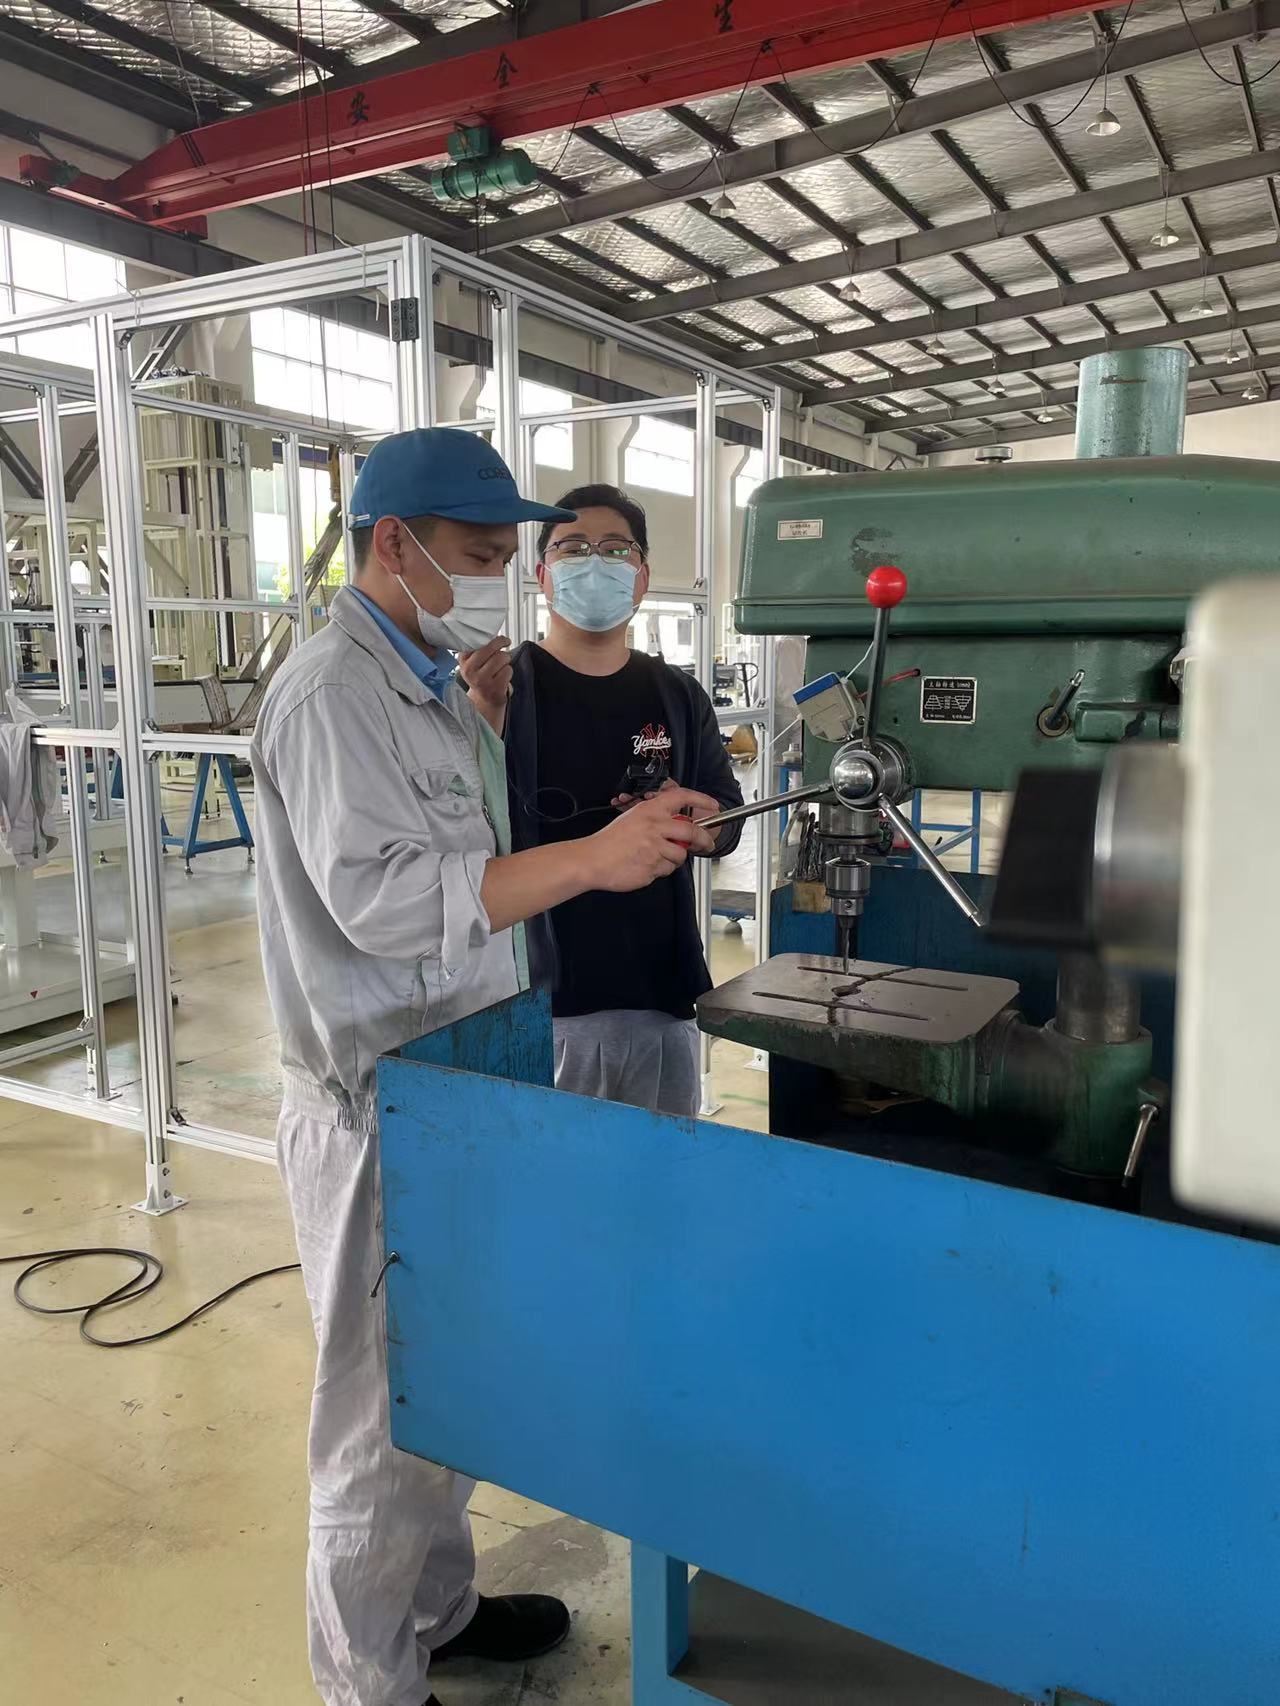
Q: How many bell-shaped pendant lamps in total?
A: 10